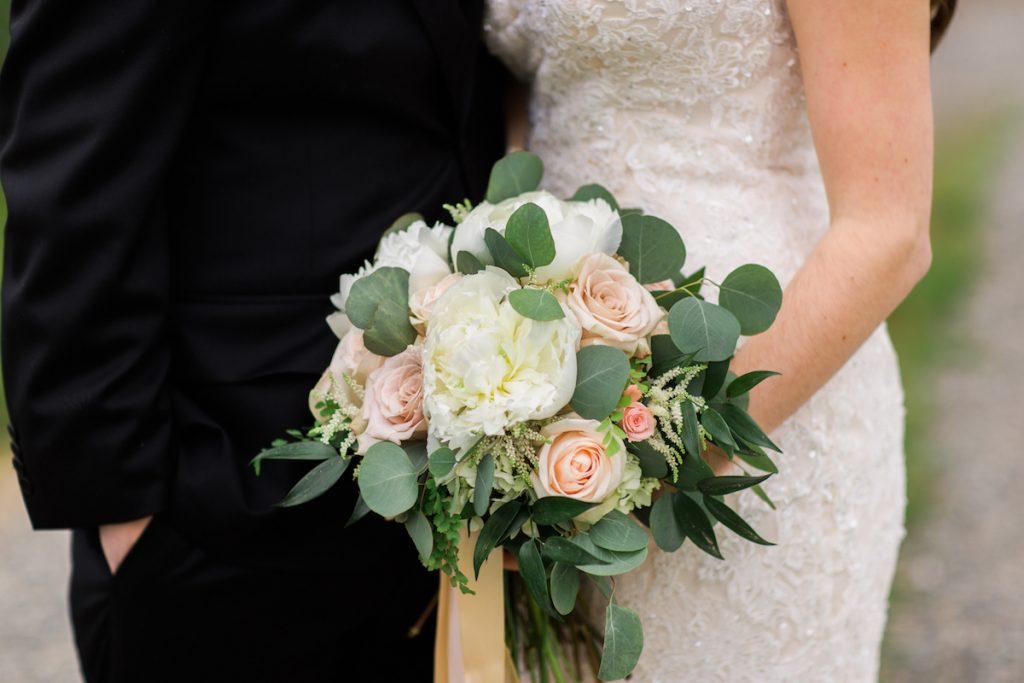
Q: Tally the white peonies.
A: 3